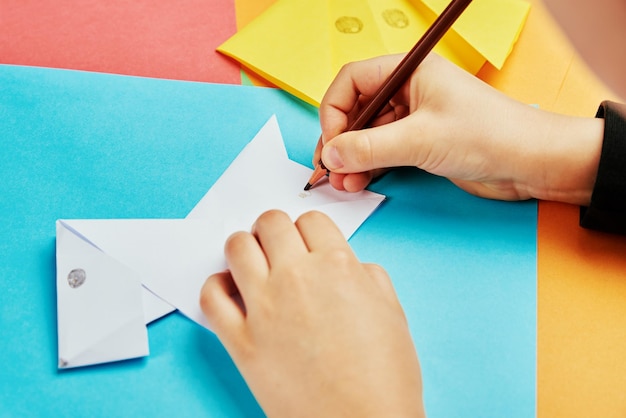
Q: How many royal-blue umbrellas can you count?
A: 0